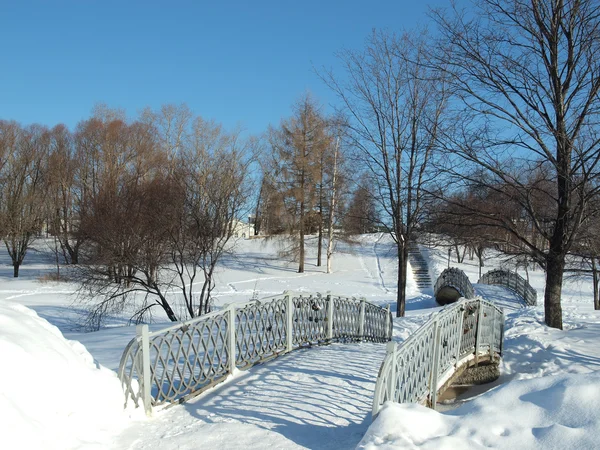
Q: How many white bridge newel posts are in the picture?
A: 12